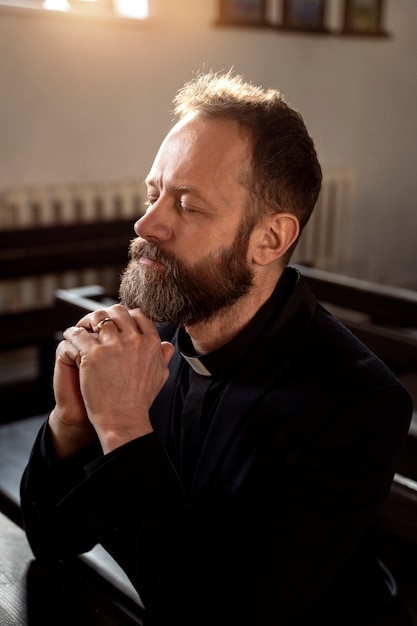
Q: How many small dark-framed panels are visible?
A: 3